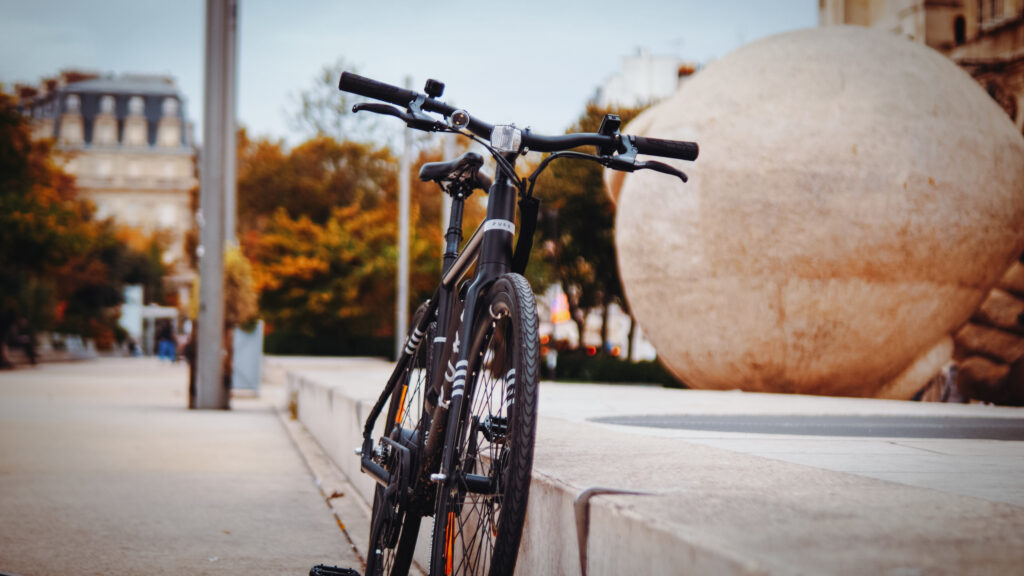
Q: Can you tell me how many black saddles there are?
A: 1